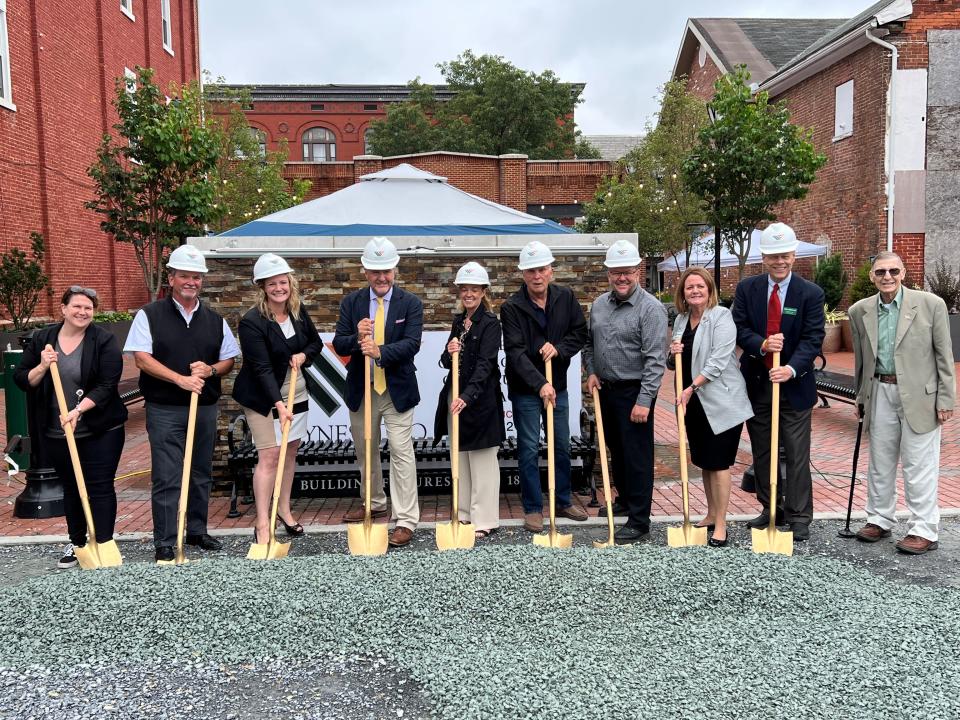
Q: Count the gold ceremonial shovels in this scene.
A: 9